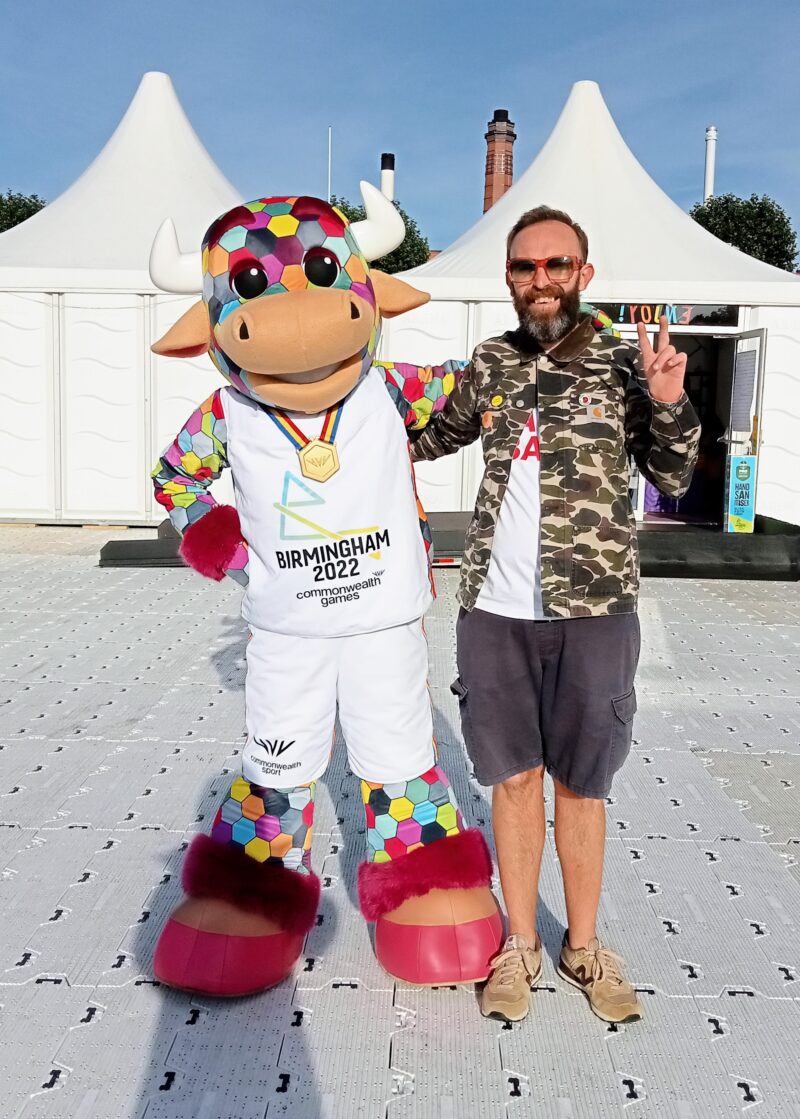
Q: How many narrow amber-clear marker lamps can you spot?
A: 0